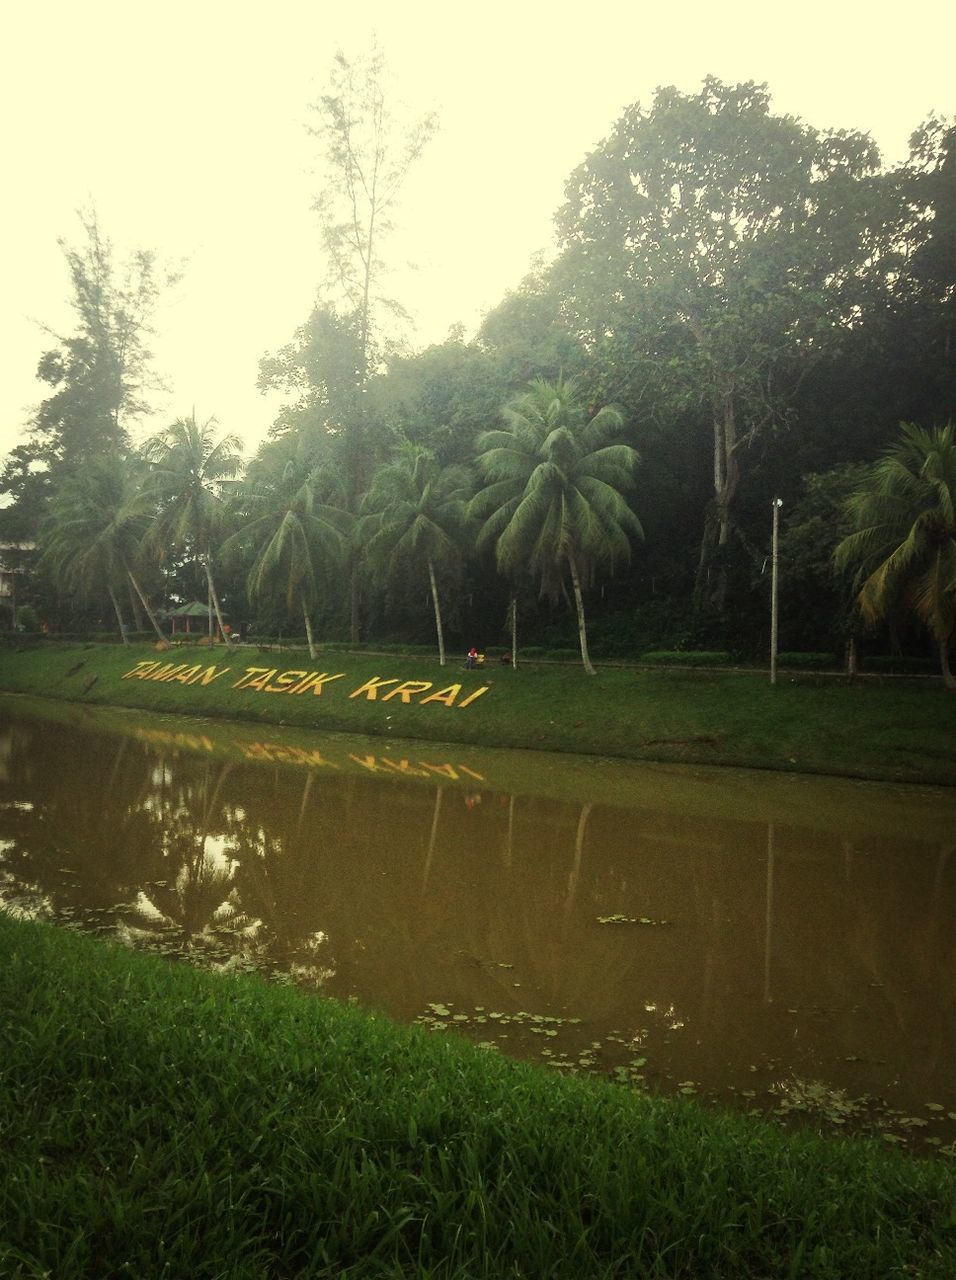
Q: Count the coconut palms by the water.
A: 7